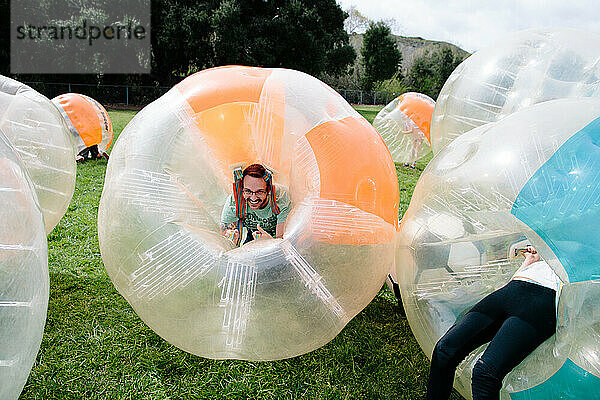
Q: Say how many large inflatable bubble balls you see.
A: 7